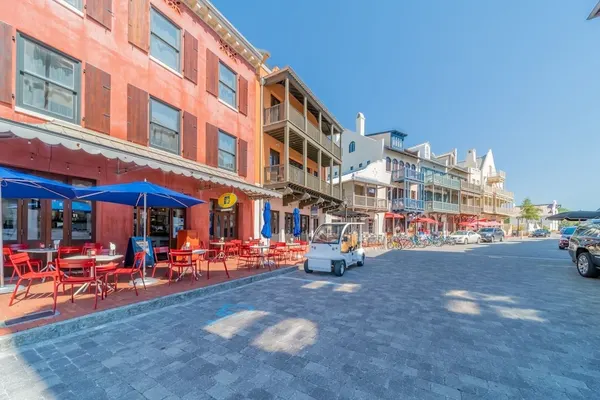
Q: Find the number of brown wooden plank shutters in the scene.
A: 11